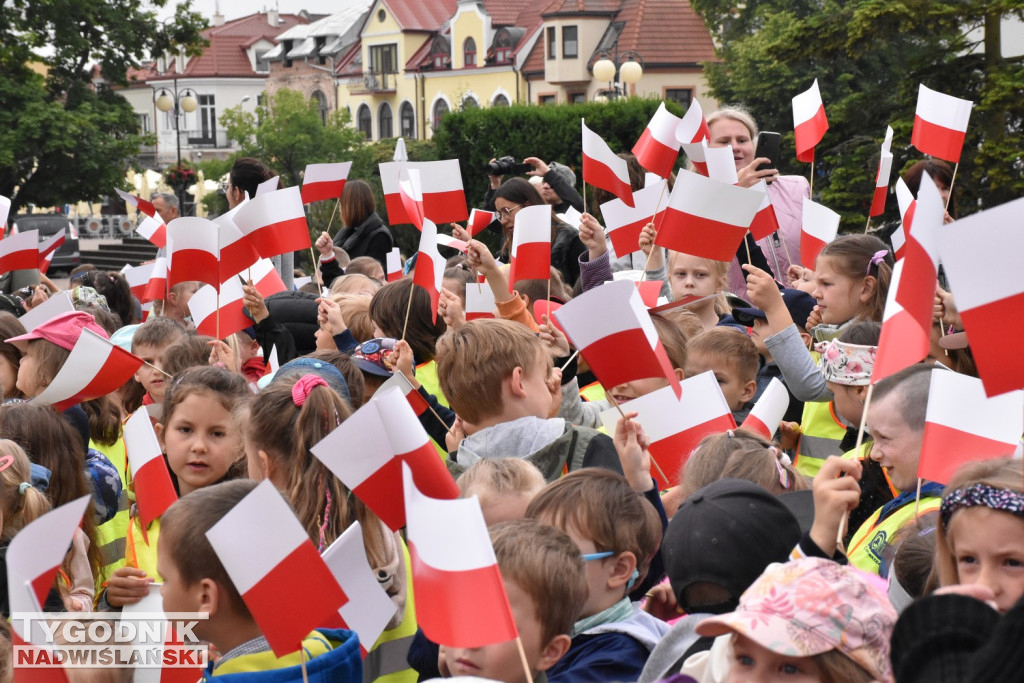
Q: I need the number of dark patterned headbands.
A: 1